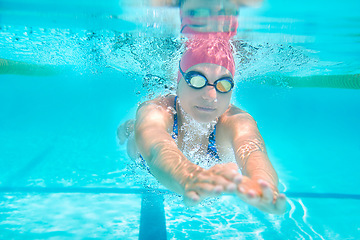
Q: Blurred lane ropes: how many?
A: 2